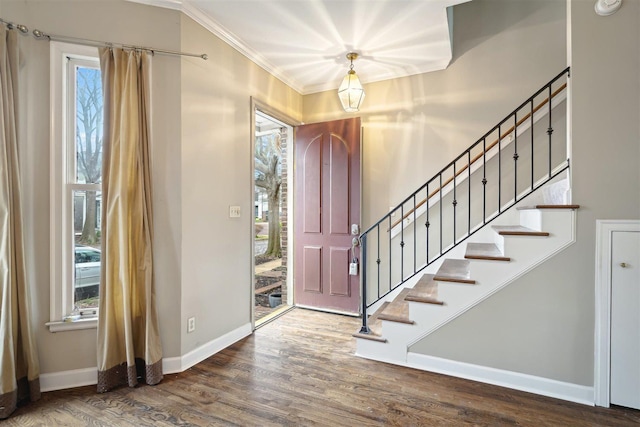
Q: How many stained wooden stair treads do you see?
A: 7